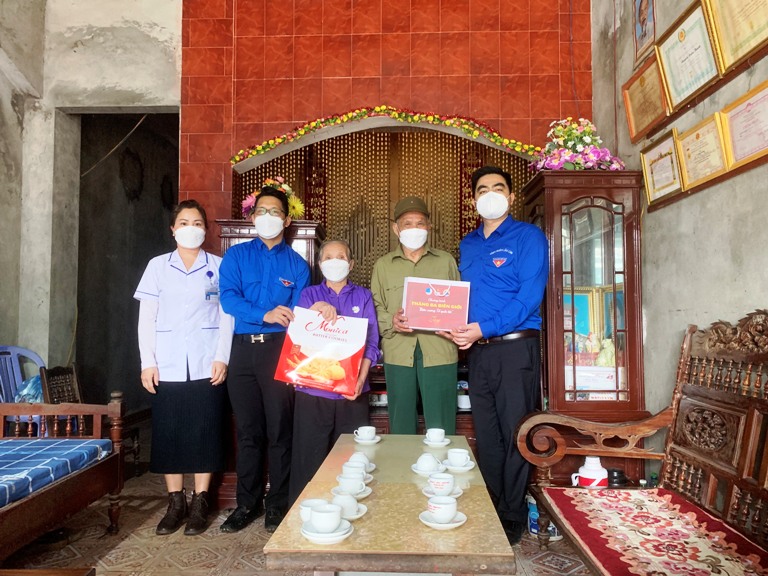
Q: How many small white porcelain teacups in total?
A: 12